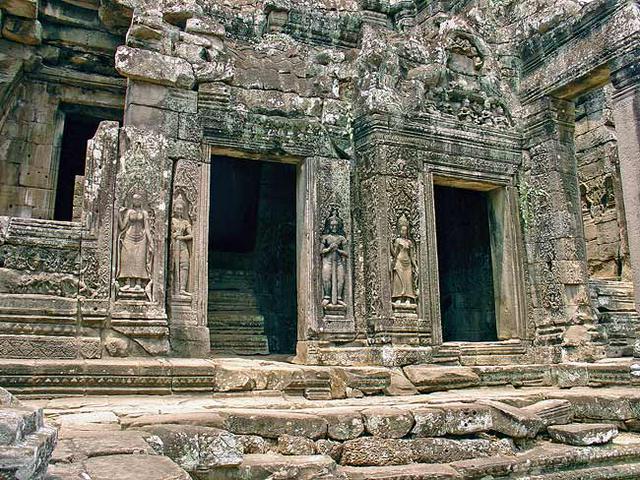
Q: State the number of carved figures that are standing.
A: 4